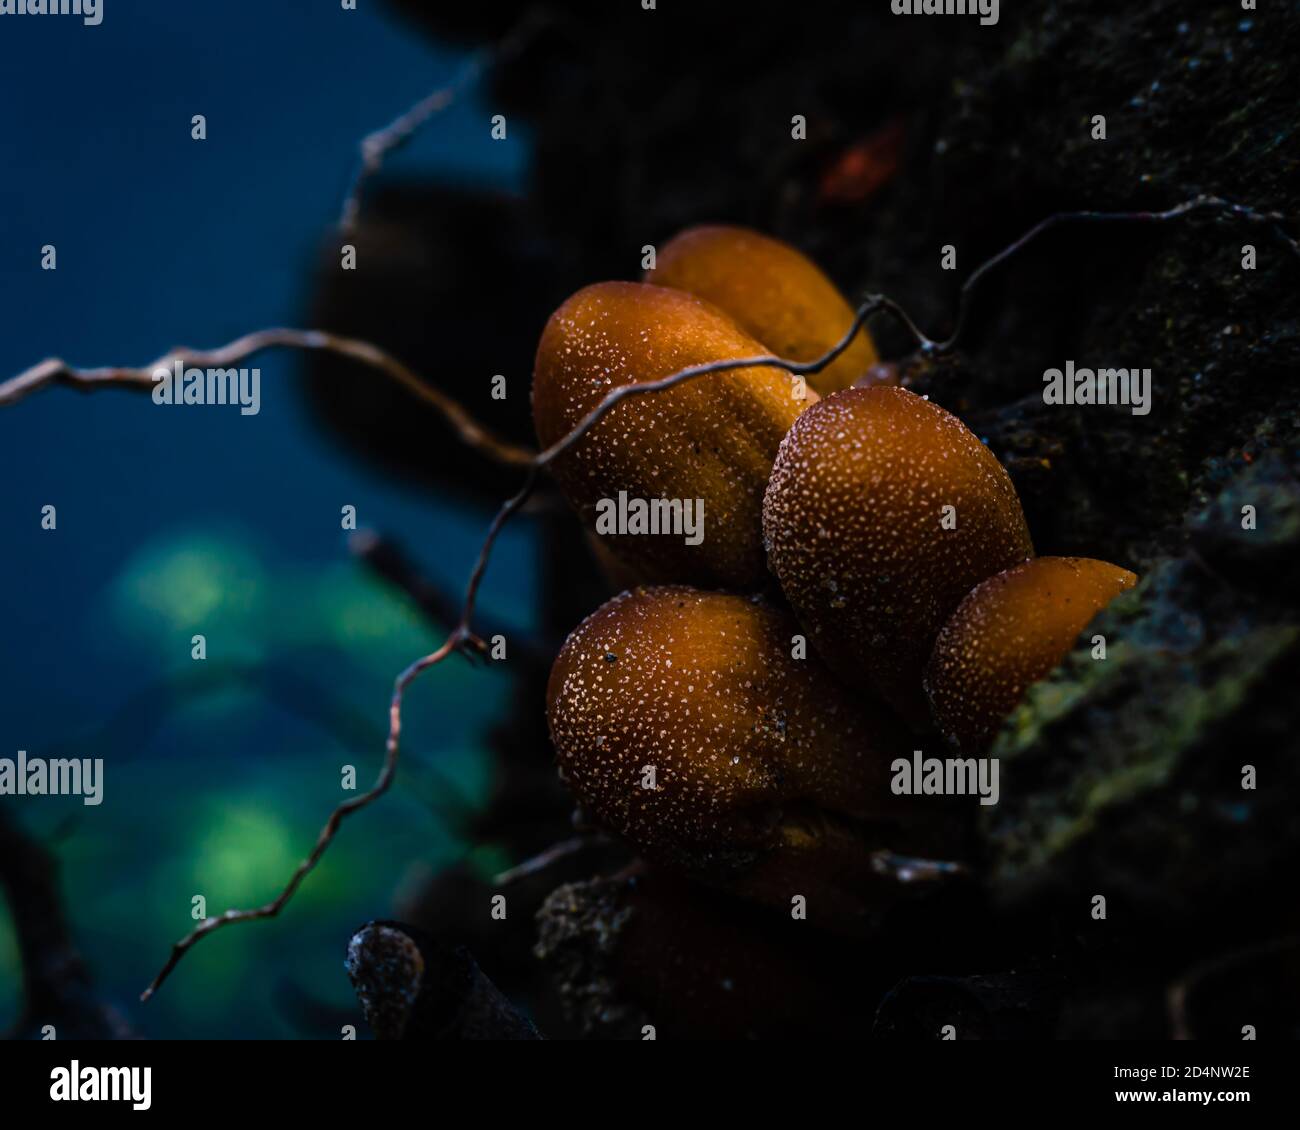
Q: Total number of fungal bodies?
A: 5